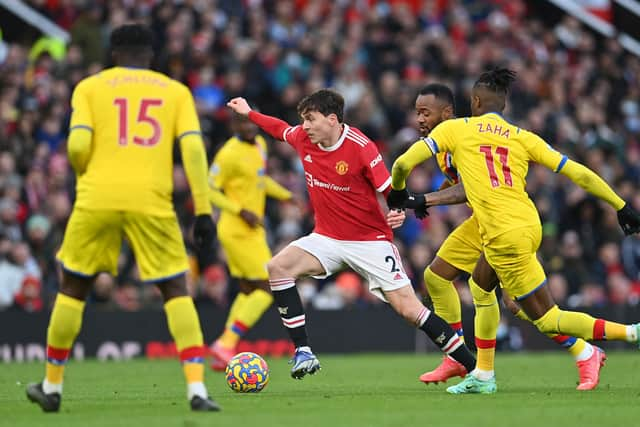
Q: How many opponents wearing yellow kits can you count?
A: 4